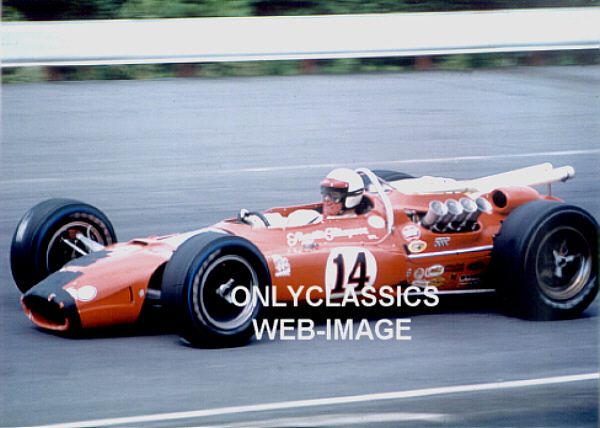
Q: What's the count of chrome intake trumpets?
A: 4